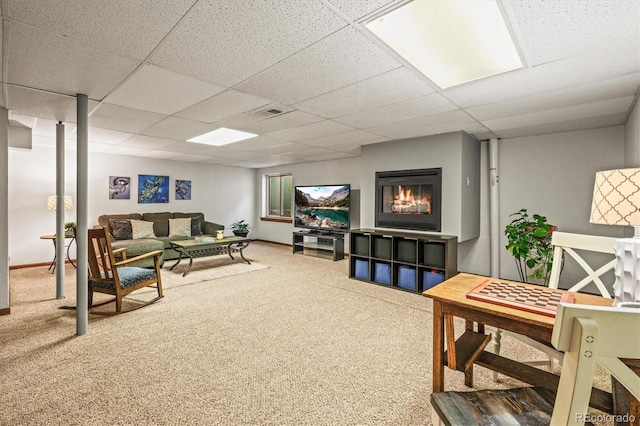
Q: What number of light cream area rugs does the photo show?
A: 1